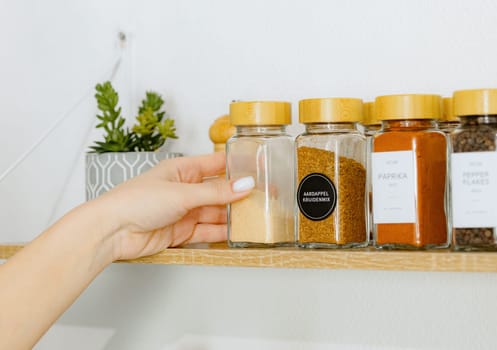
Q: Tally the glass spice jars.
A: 6